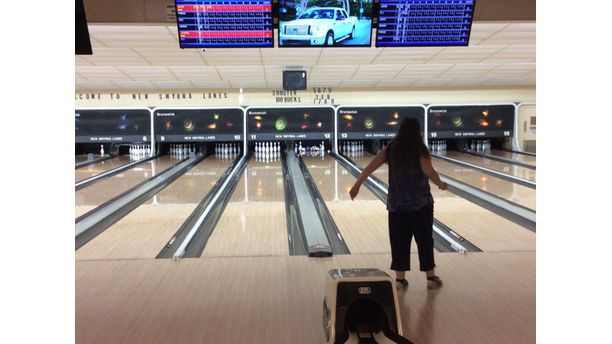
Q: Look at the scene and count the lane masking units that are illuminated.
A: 5